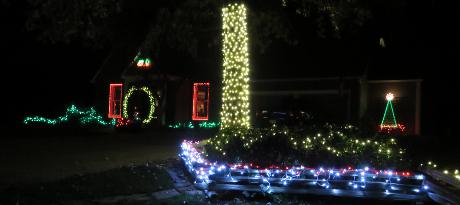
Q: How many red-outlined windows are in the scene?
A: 2